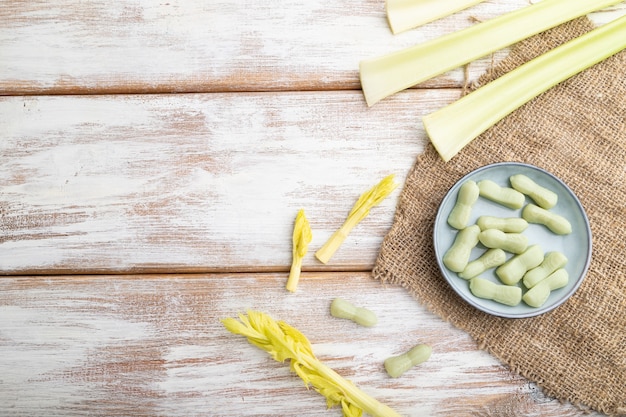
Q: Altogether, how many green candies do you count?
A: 14